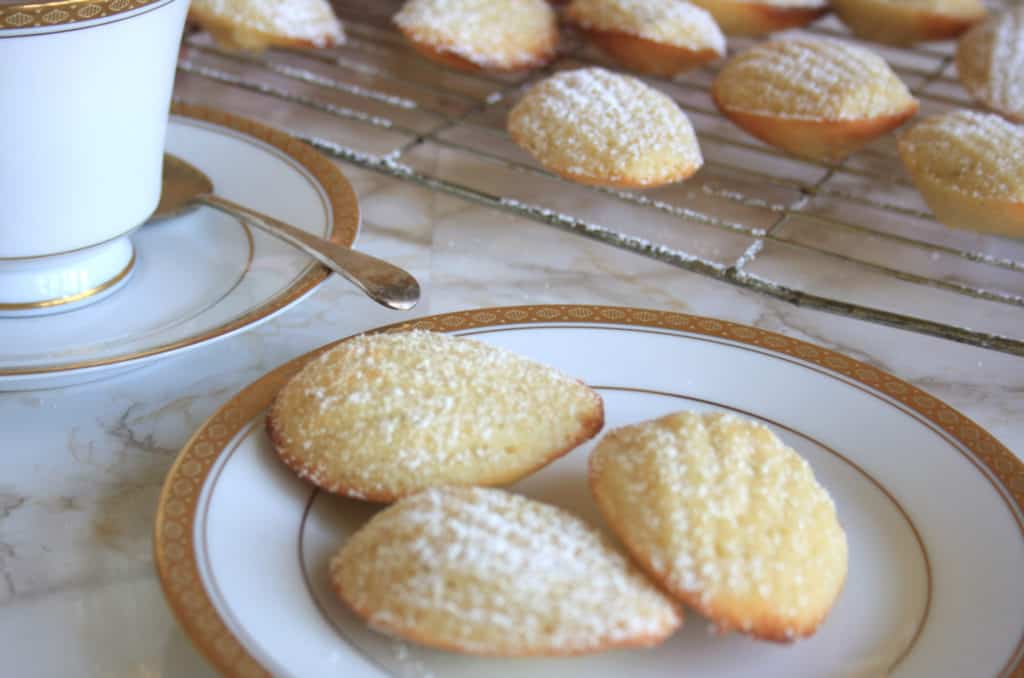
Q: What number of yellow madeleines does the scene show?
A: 12